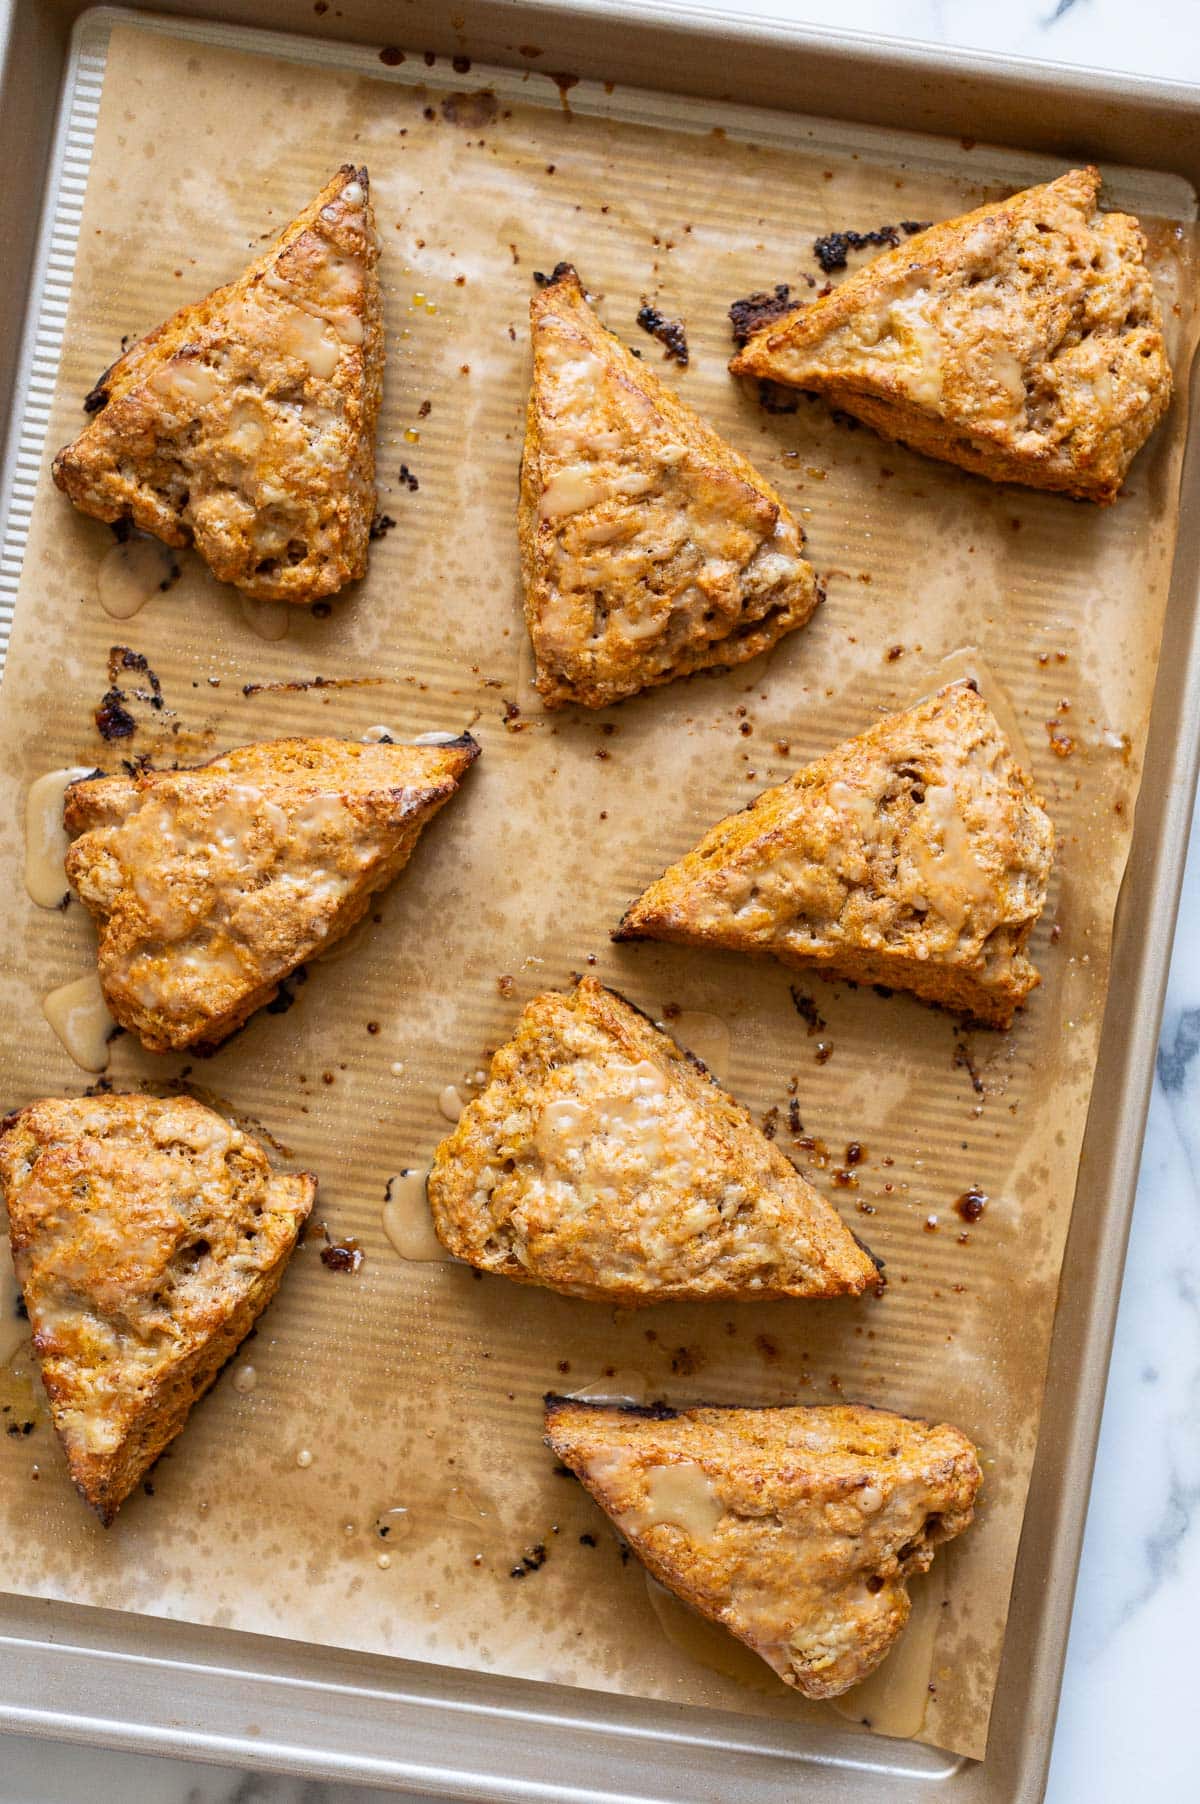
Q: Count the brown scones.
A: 8